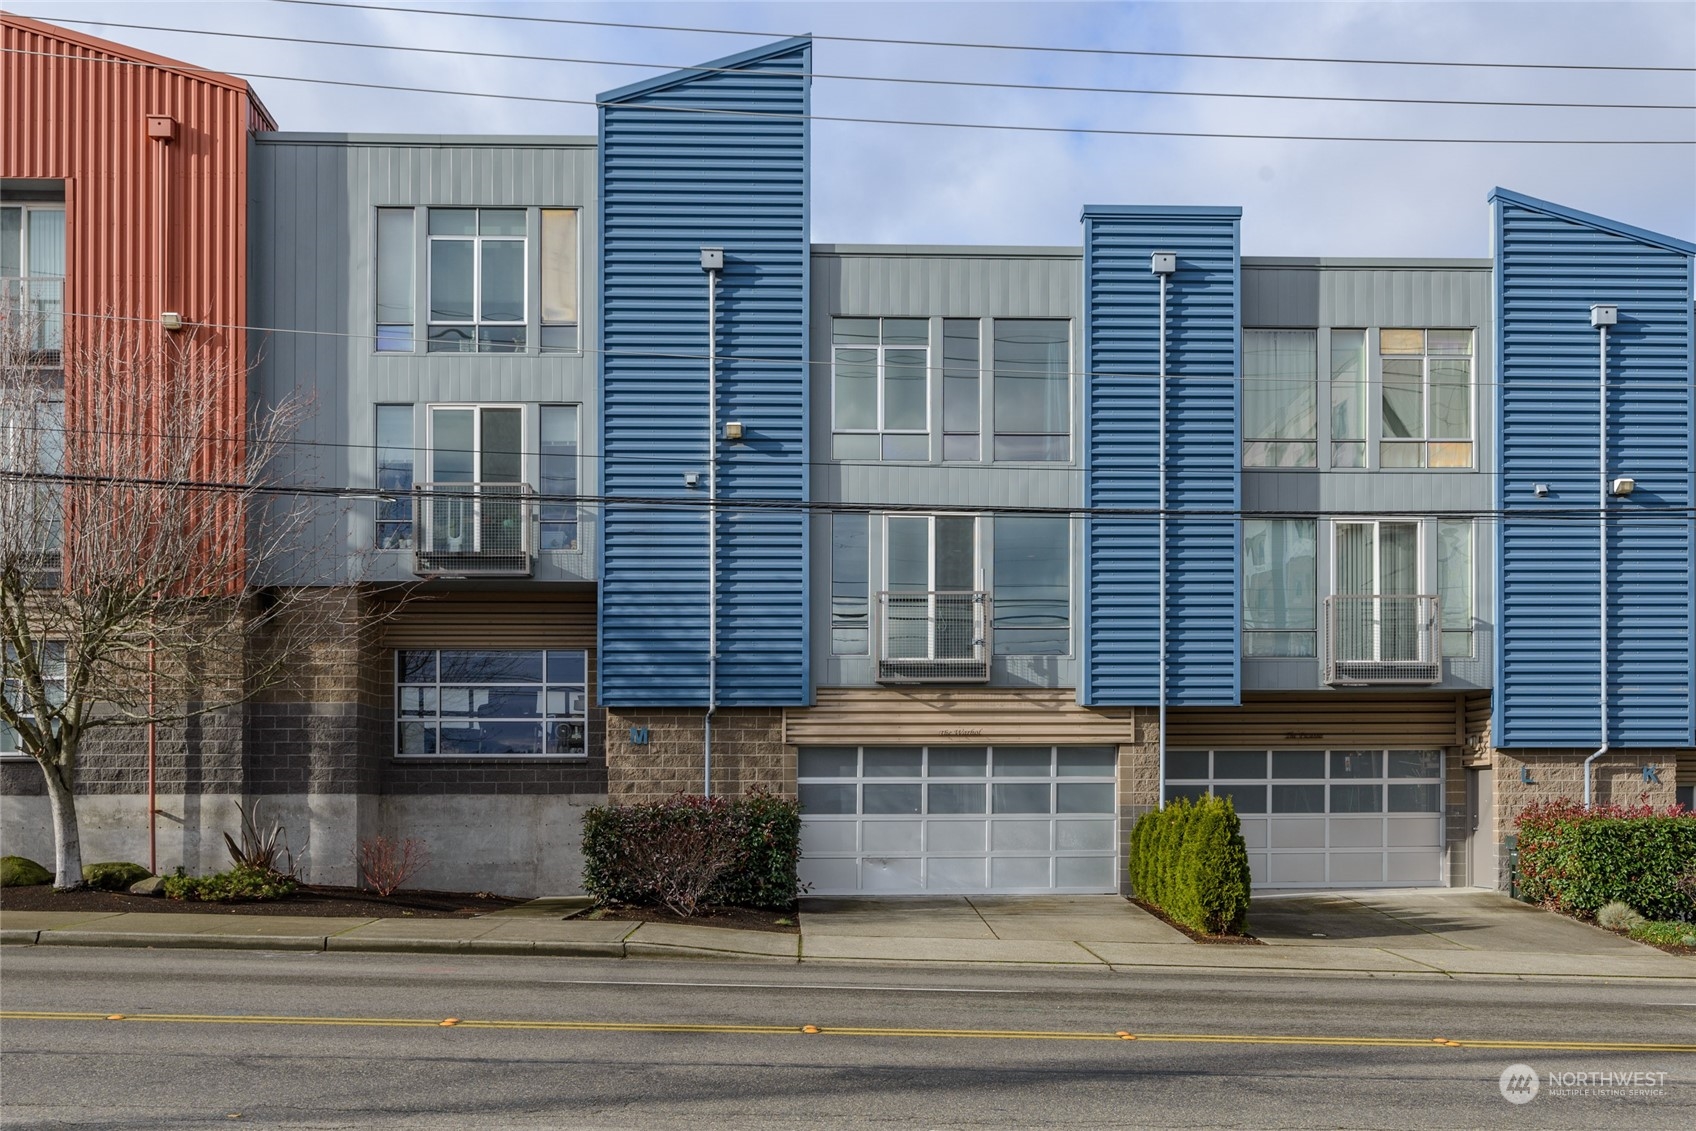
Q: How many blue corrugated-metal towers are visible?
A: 3